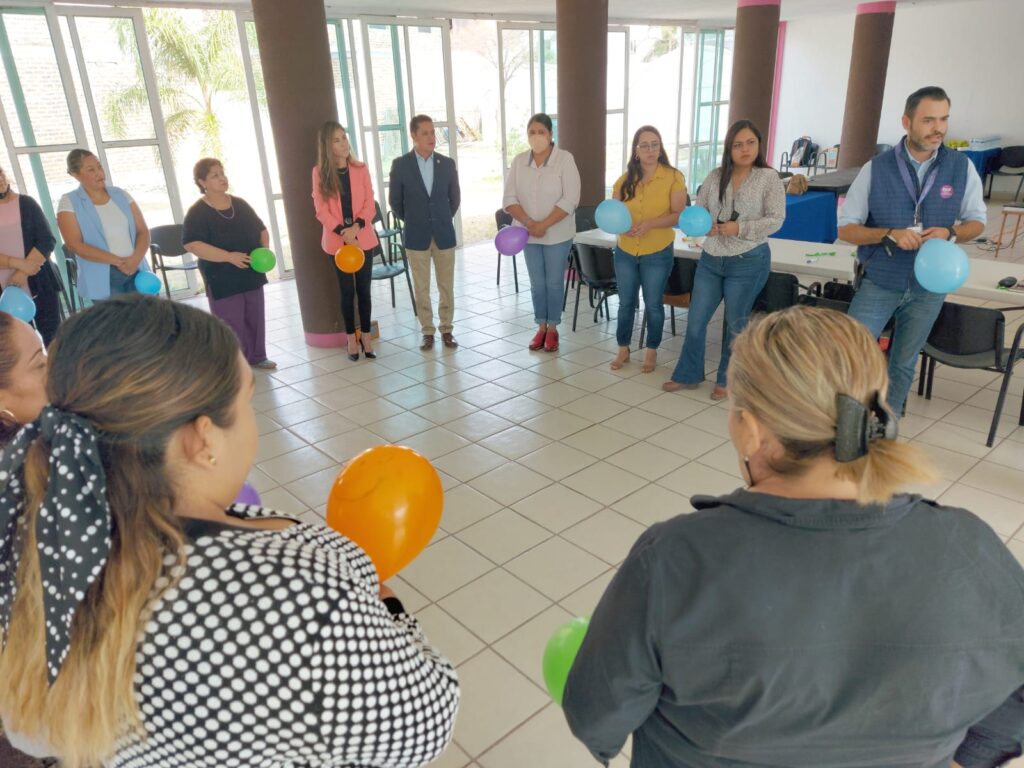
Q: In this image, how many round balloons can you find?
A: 11